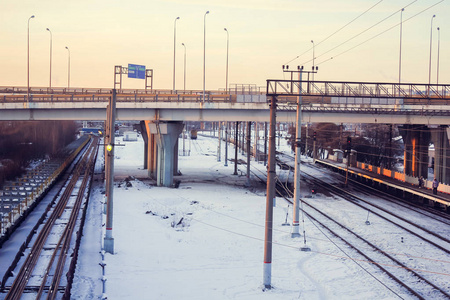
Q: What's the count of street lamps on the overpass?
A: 11